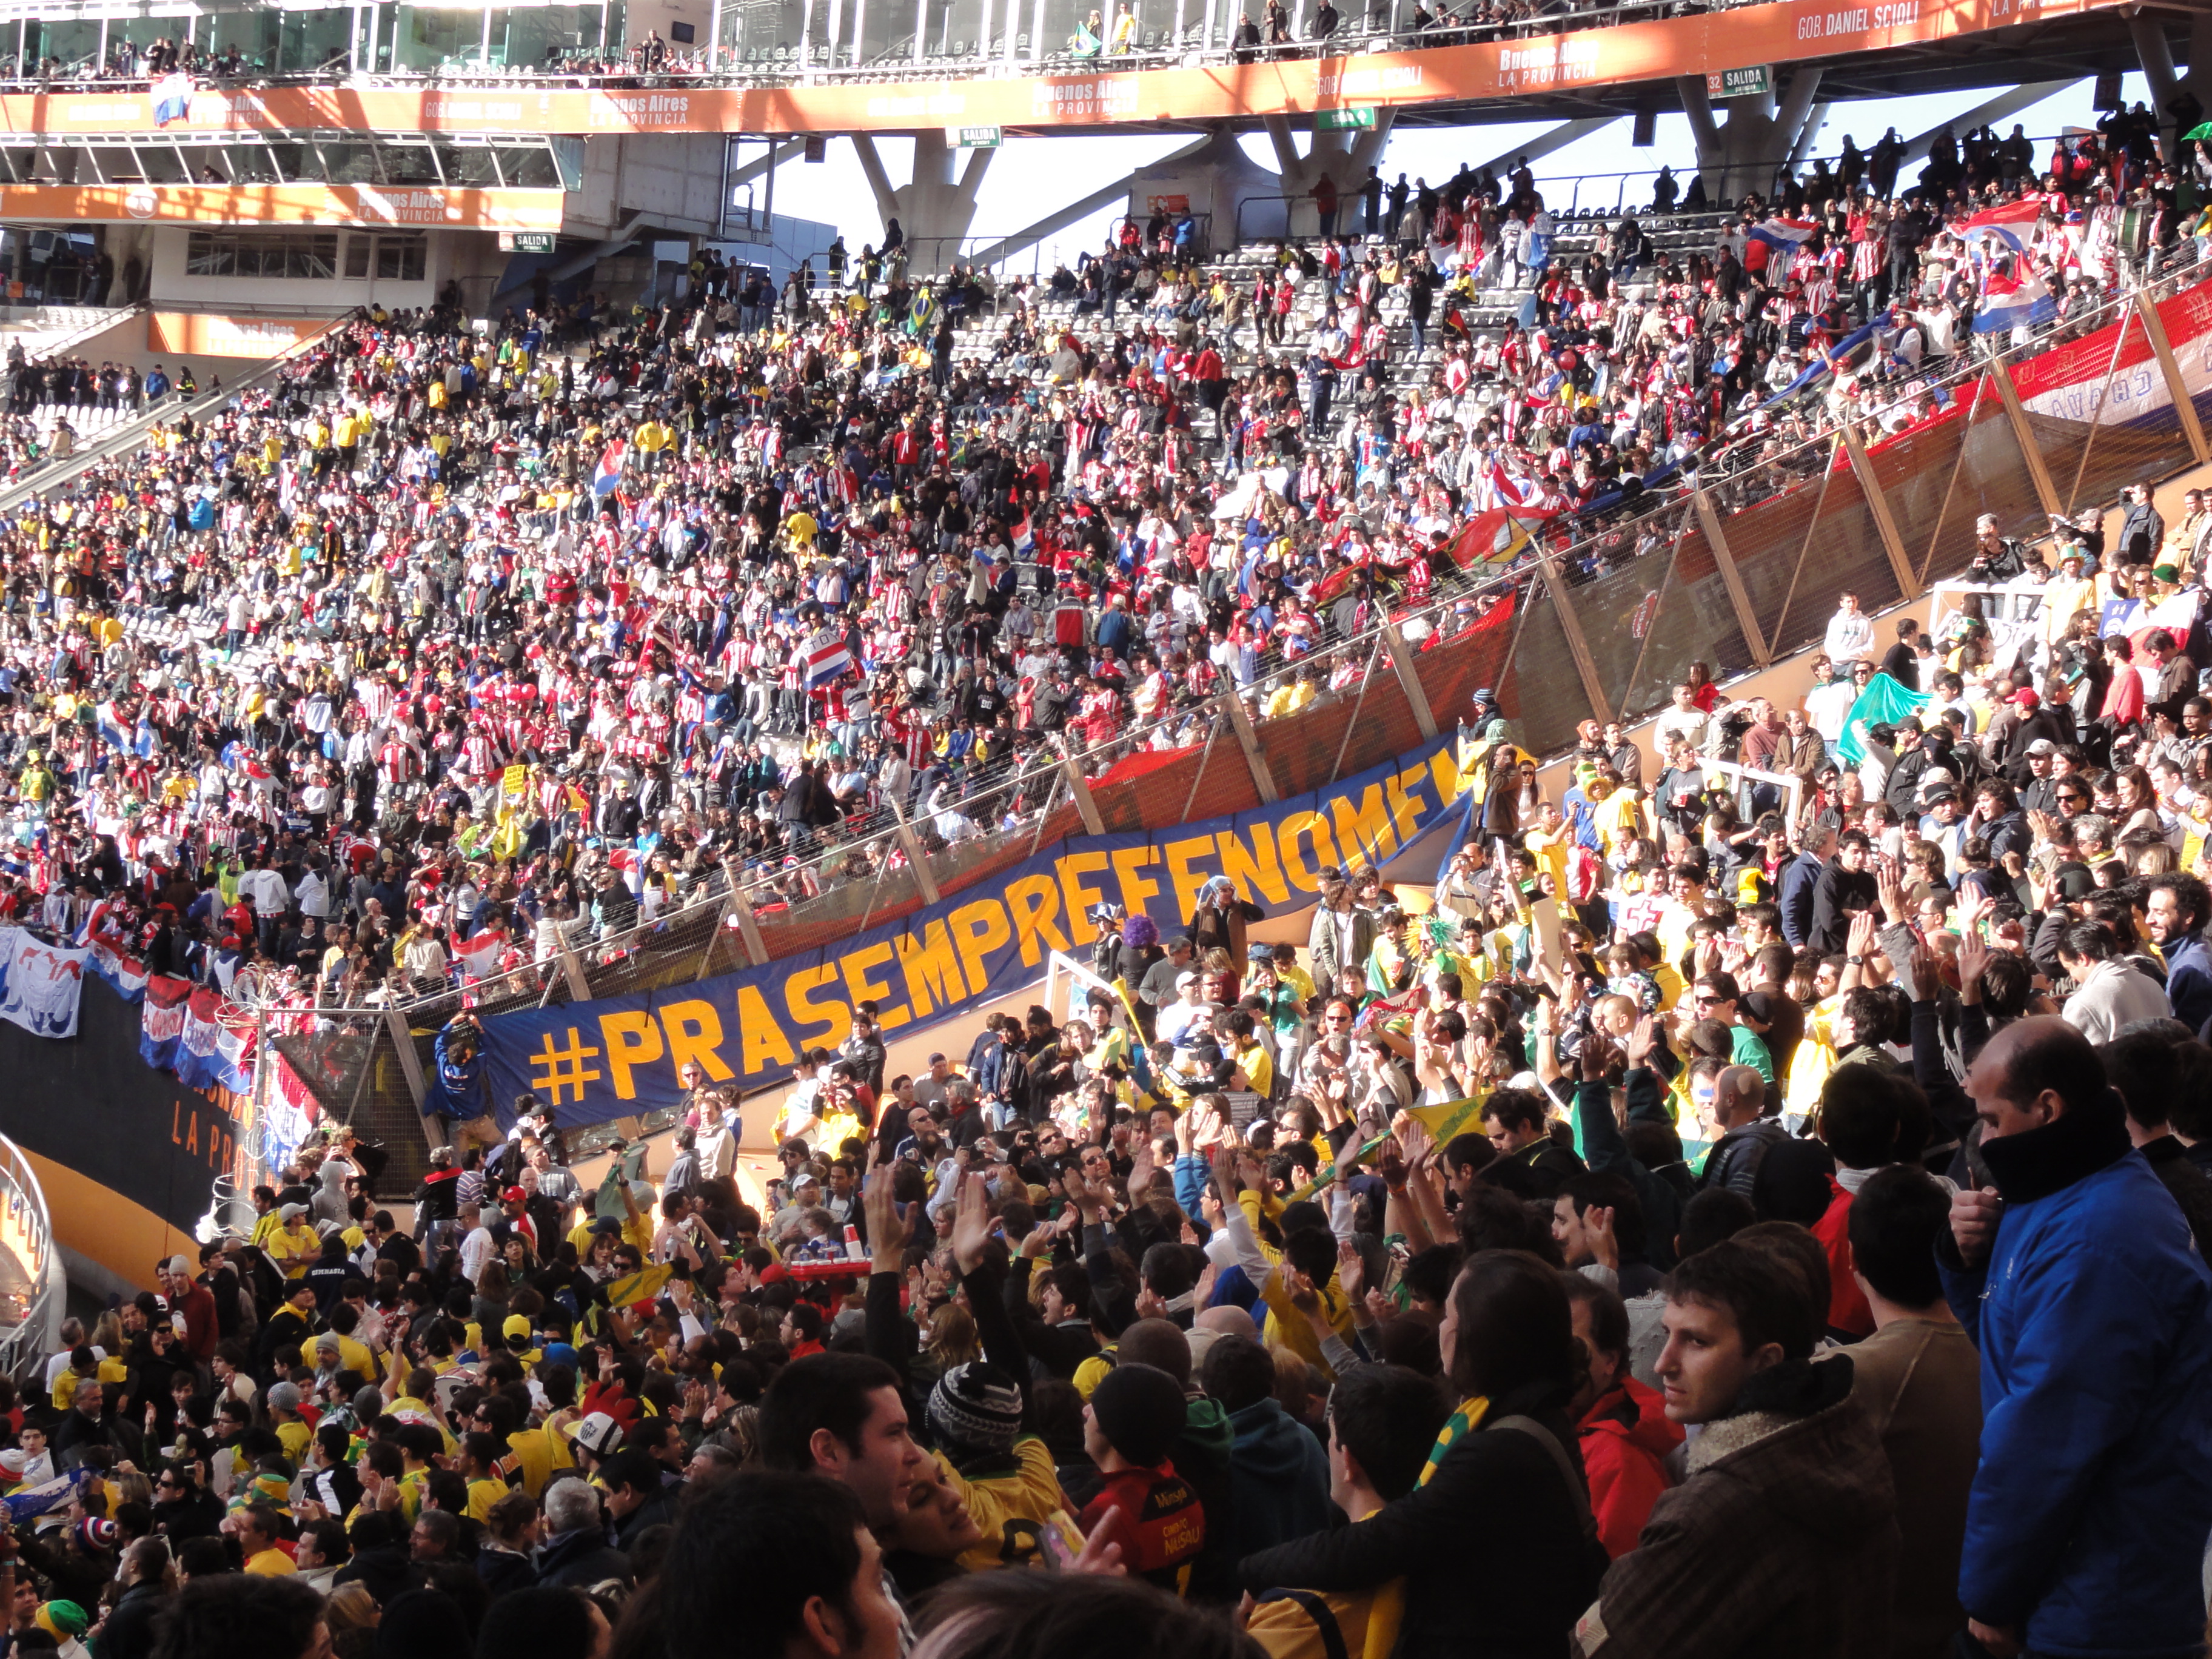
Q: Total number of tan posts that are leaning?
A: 12